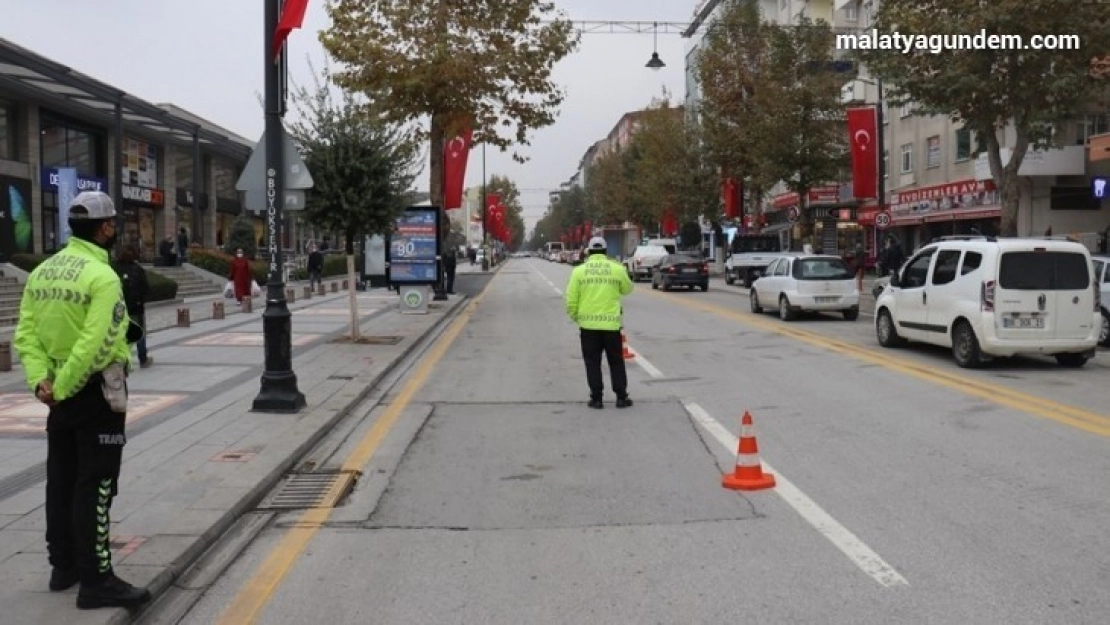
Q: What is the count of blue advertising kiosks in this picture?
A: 1